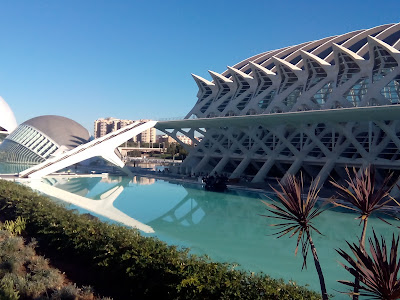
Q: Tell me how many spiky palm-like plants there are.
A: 3